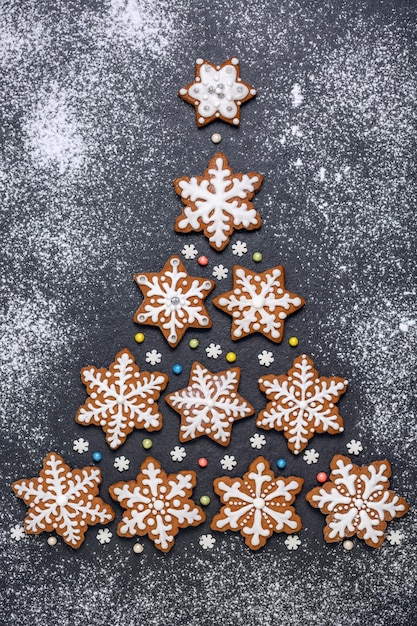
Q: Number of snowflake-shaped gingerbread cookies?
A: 11